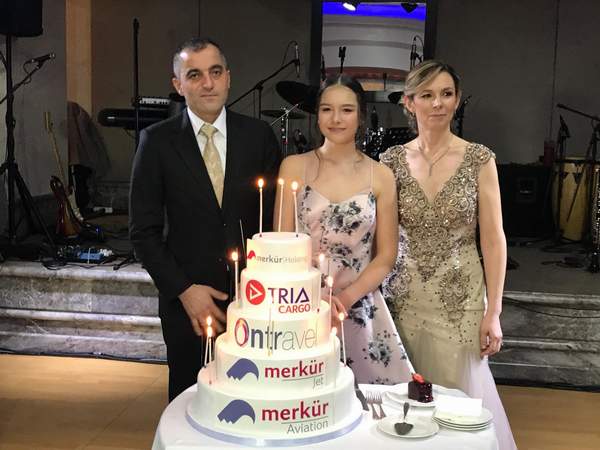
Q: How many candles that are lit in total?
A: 10